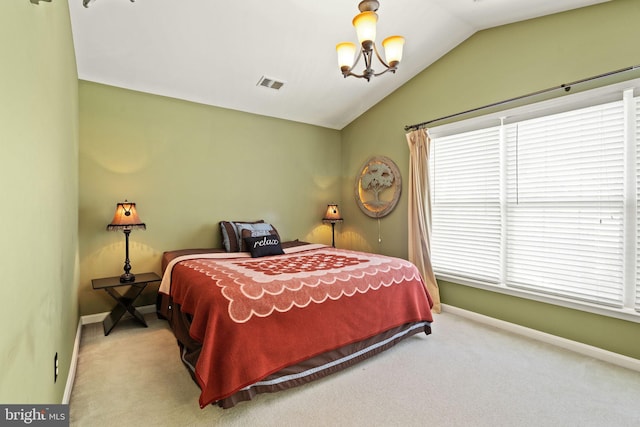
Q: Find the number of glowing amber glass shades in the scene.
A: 3